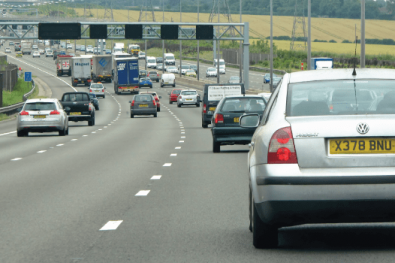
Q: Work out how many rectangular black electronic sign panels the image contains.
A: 5